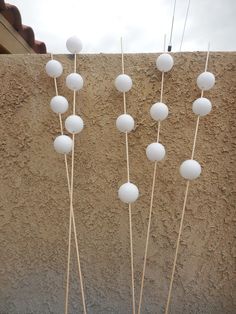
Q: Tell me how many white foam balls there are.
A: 15